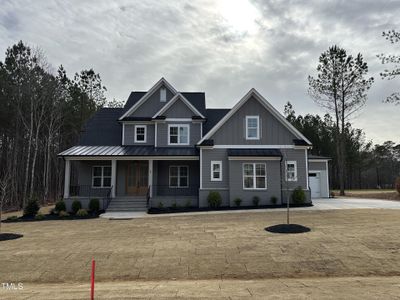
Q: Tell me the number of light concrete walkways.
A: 1